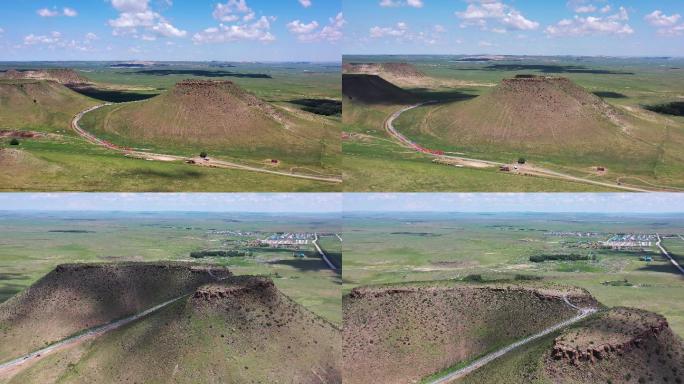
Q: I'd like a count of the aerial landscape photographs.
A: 4